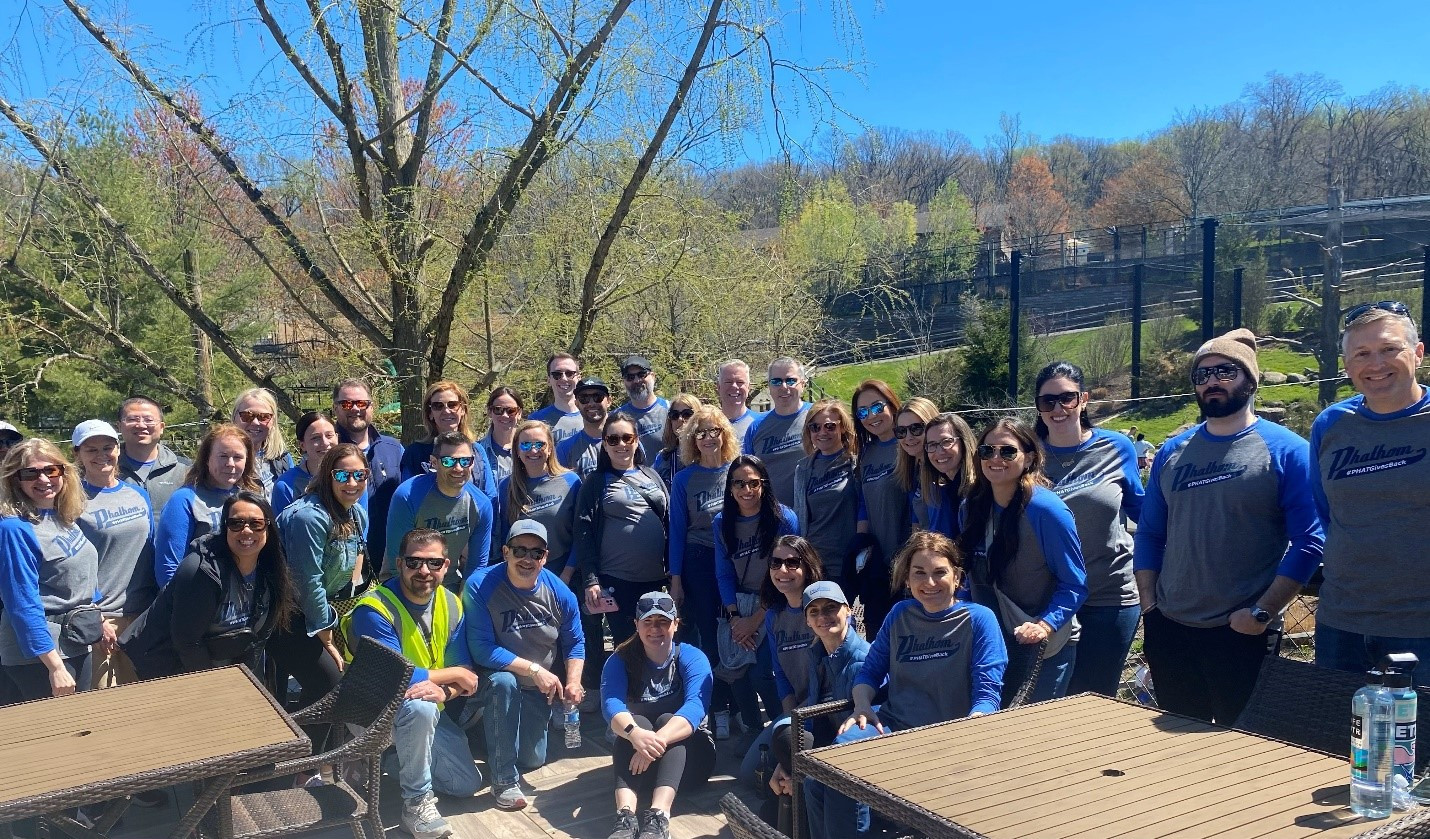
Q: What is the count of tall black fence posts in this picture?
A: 5